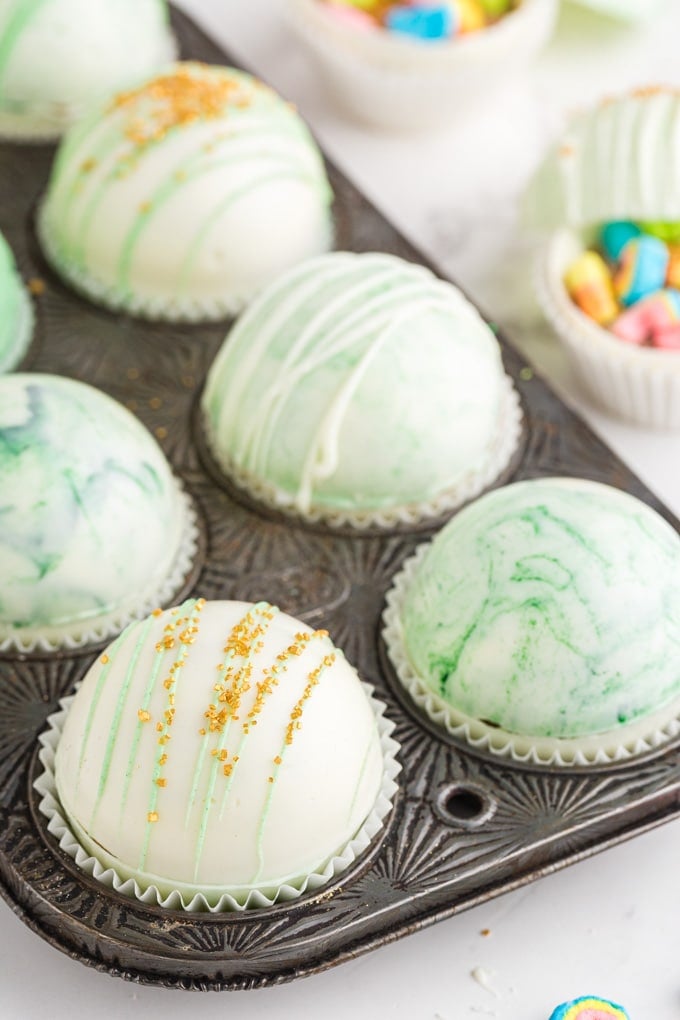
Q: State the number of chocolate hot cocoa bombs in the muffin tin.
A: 7